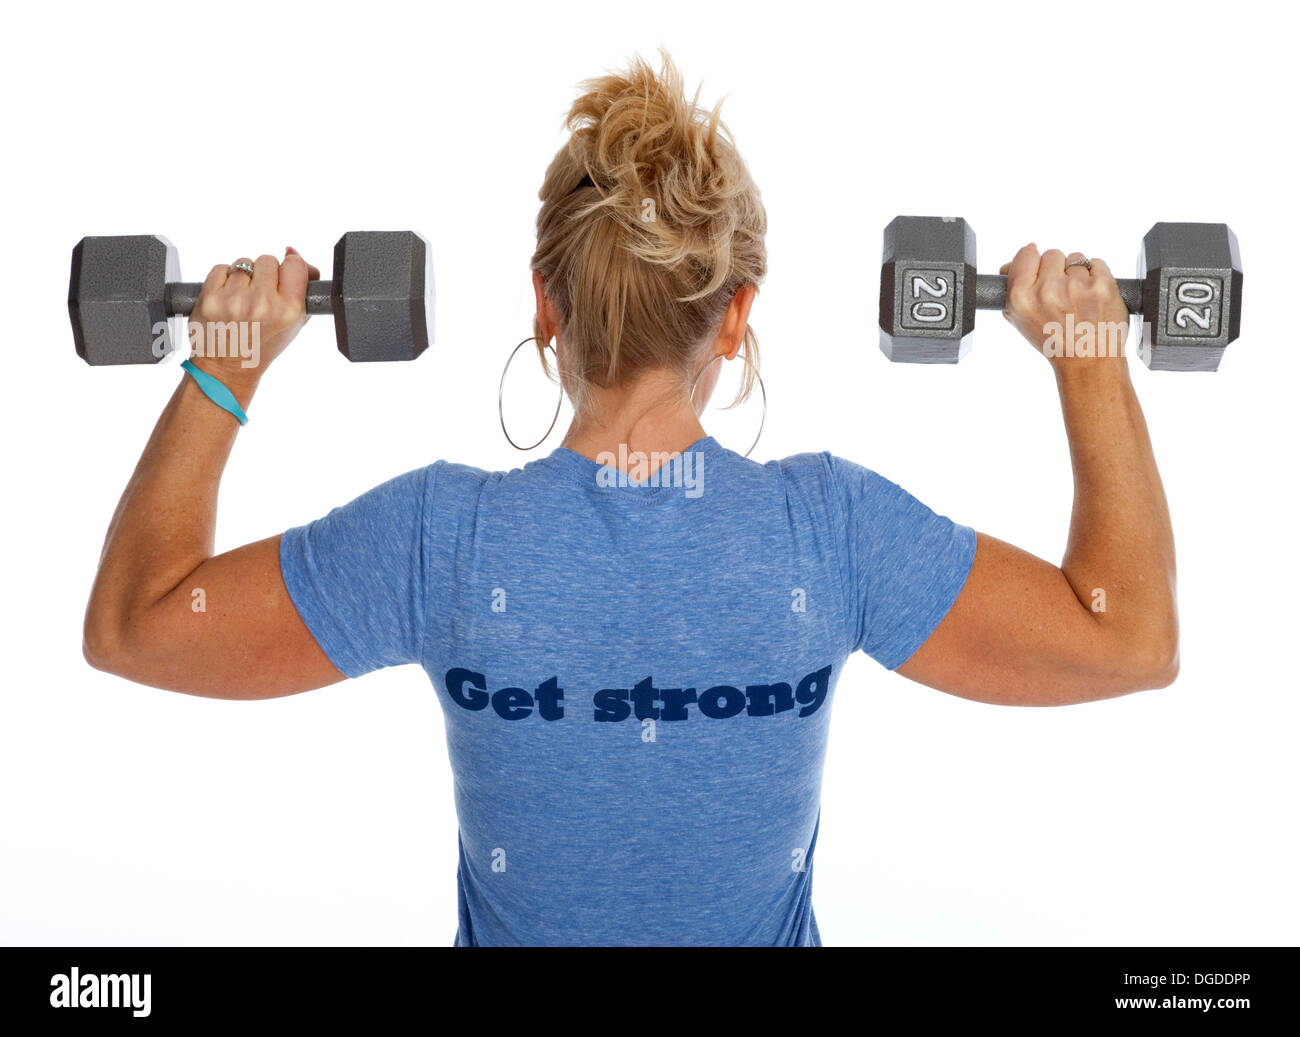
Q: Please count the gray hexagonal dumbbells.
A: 2